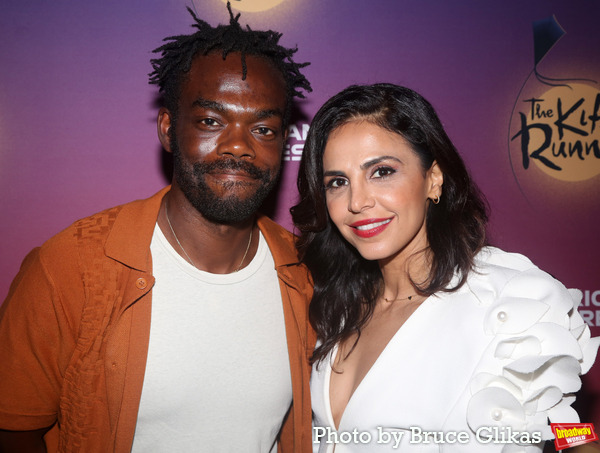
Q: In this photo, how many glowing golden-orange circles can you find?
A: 2